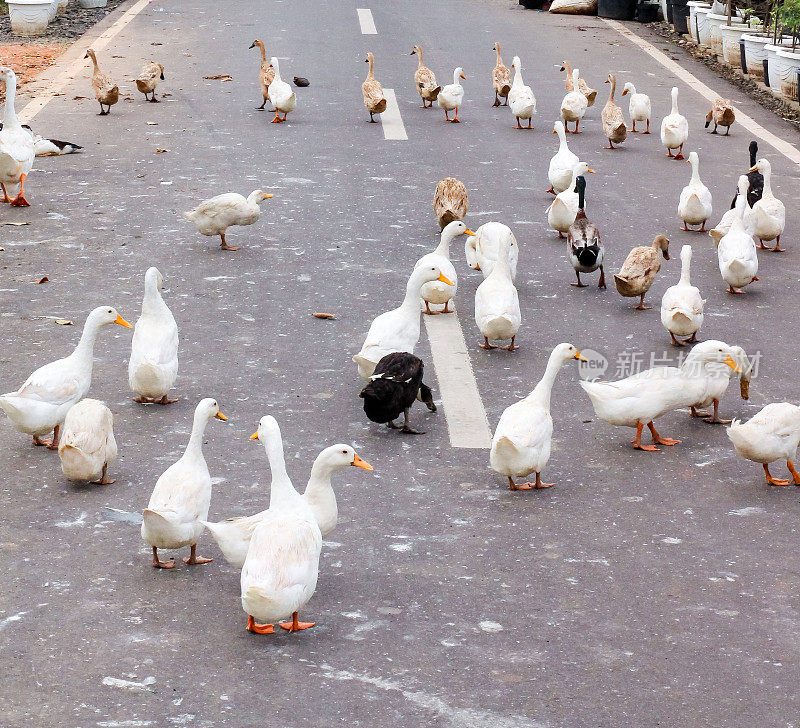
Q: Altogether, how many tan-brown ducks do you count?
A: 11